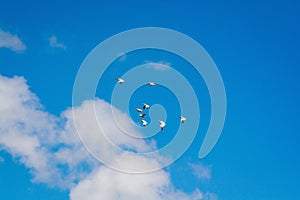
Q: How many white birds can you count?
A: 8